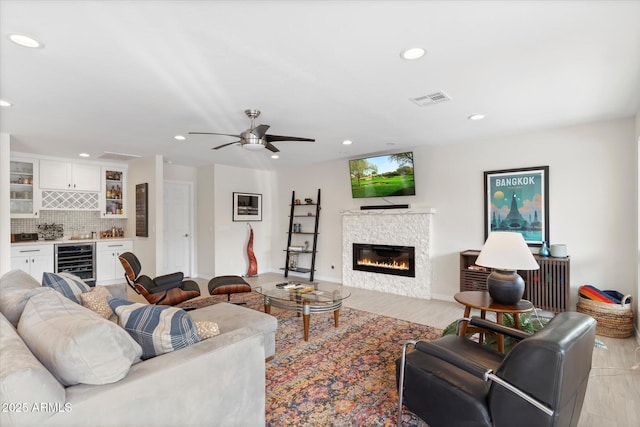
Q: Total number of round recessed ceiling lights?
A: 8